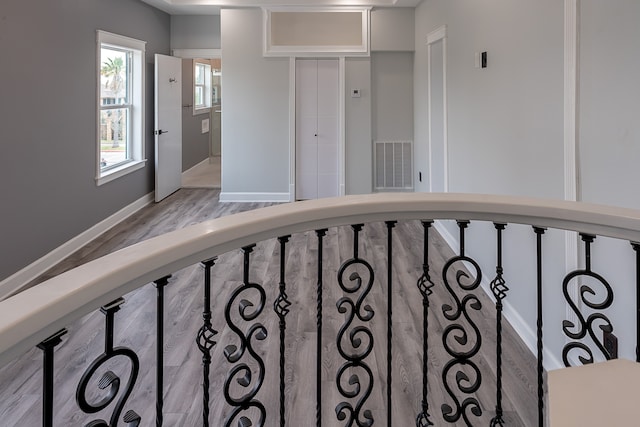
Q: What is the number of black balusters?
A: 15